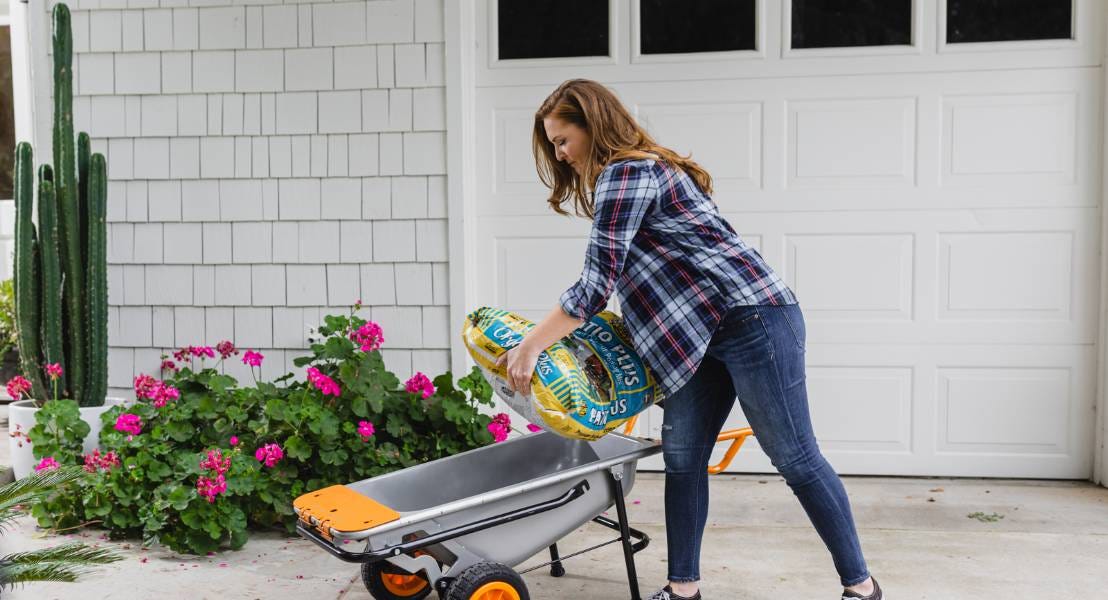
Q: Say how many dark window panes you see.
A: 4